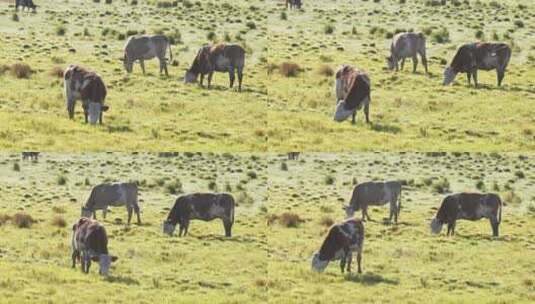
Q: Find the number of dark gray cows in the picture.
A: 4